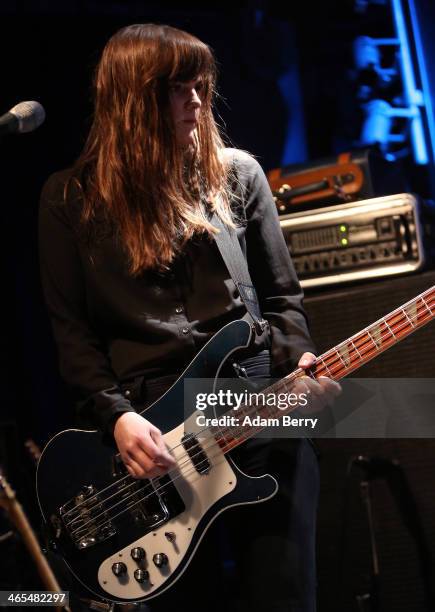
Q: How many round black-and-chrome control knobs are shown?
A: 4